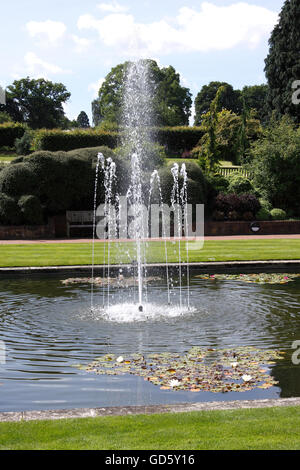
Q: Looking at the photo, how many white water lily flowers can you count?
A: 4